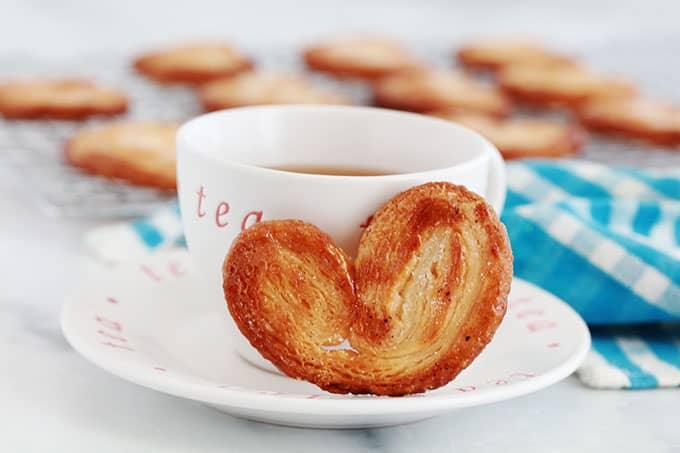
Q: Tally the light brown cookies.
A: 11